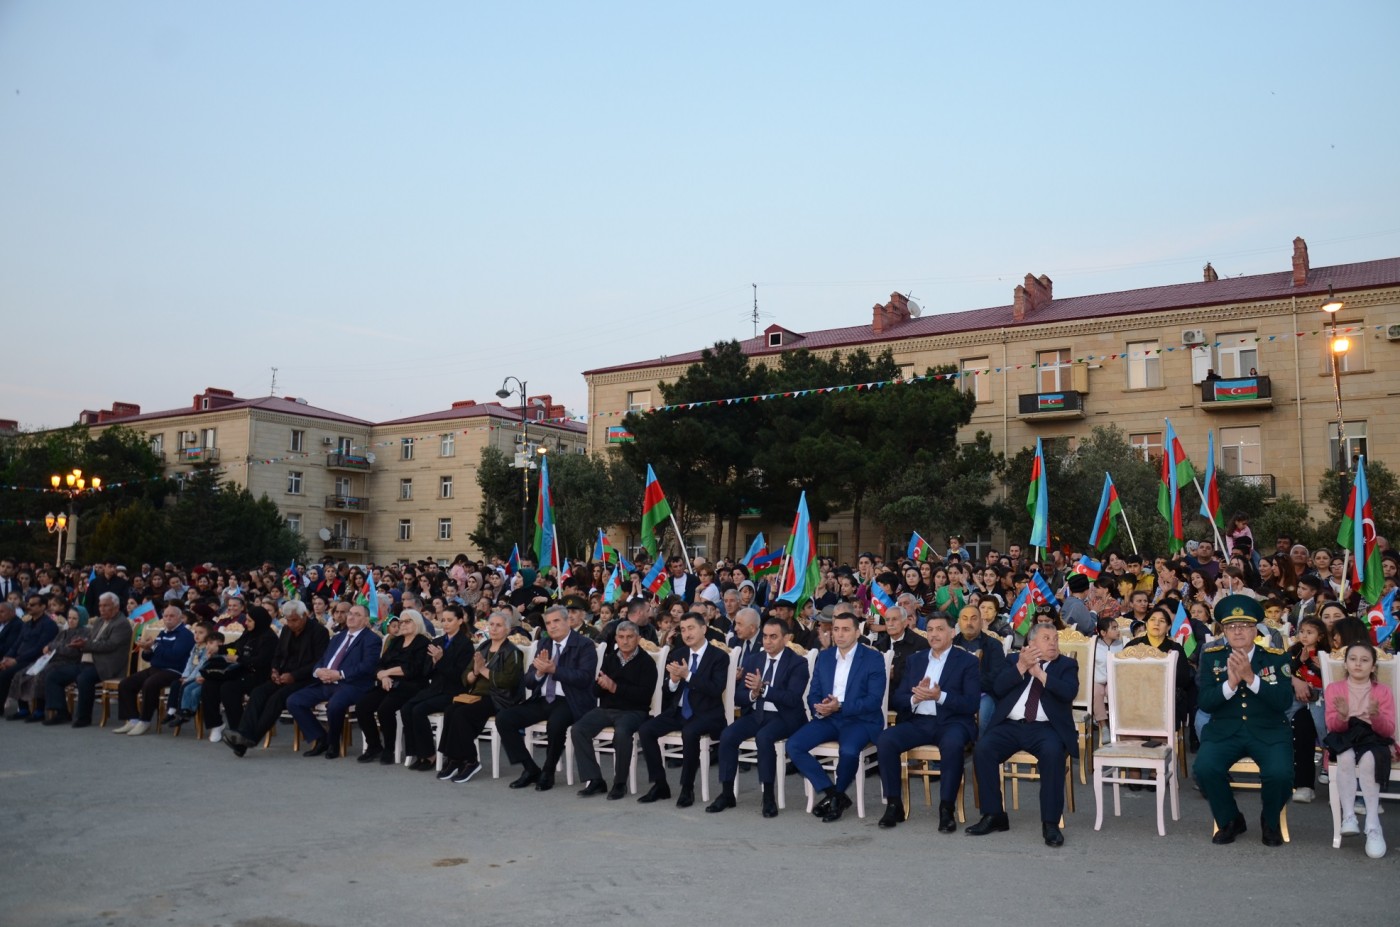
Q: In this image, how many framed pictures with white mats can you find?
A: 0